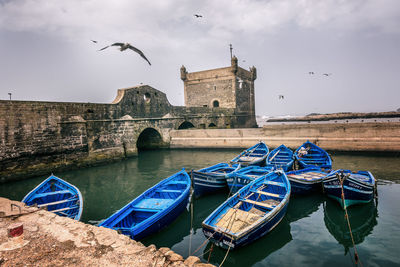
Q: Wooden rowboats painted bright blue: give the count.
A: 10